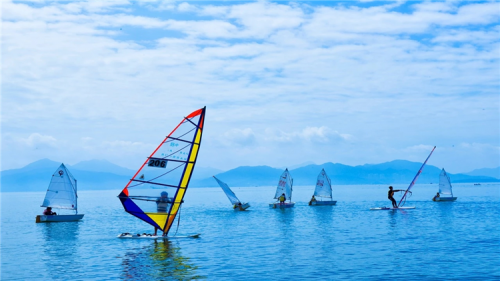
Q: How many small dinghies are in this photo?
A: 5